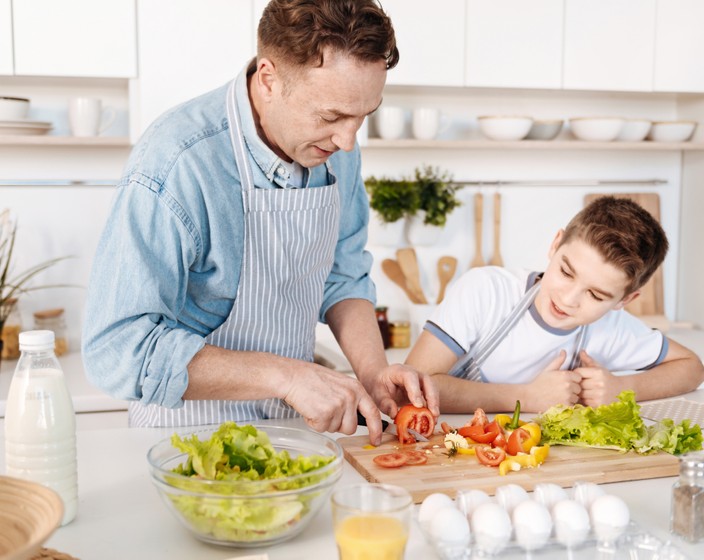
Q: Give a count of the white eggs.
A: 10